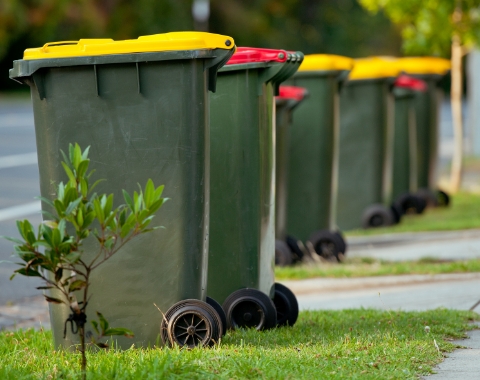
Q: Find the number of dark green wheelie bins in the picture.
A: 7